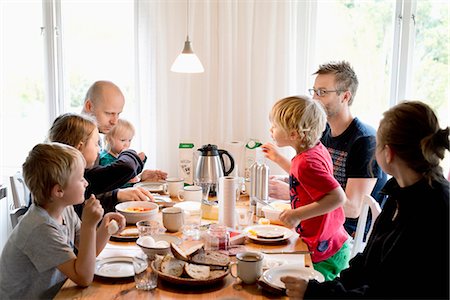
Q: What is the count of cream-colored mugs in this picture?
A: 4